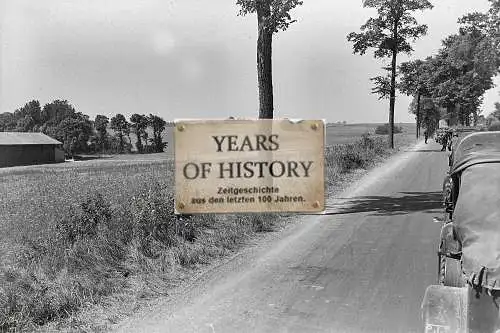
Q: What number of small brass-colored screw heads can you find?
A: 4